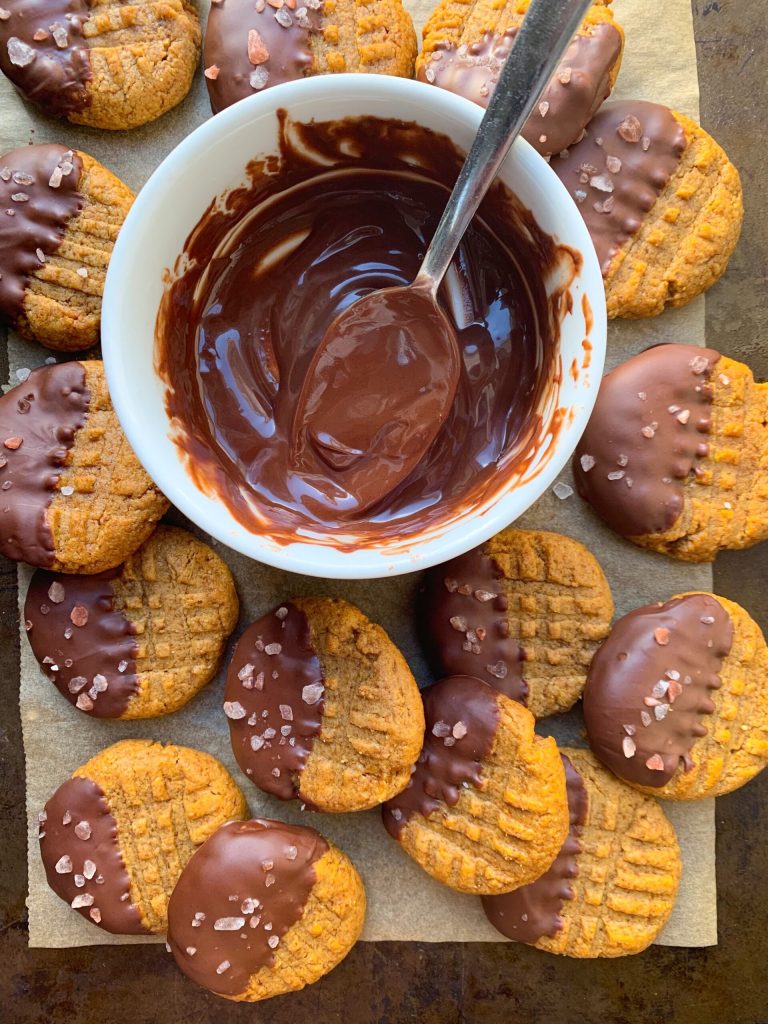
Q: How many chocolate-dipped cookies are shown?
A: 15